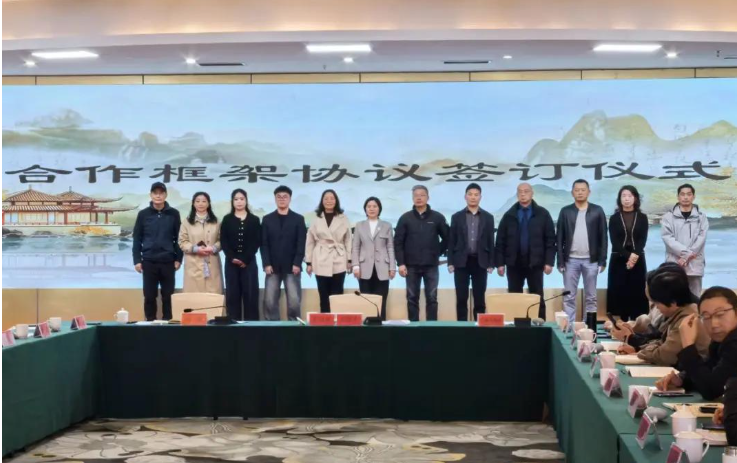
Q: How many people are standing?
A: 12